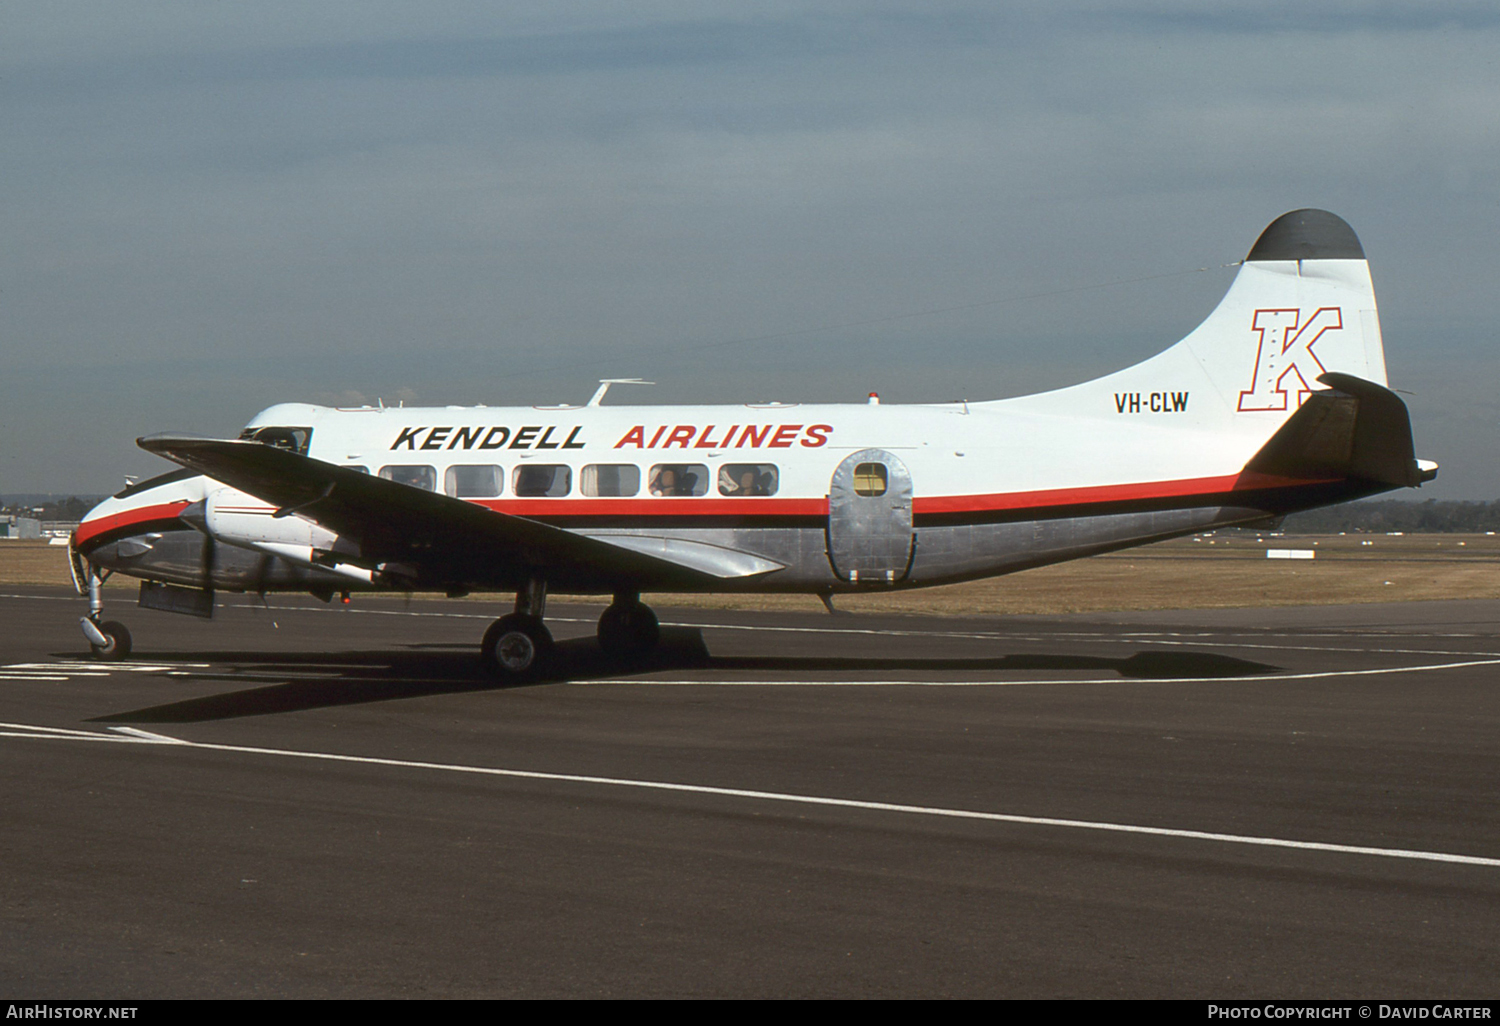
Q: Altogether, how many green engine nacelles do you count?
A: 0